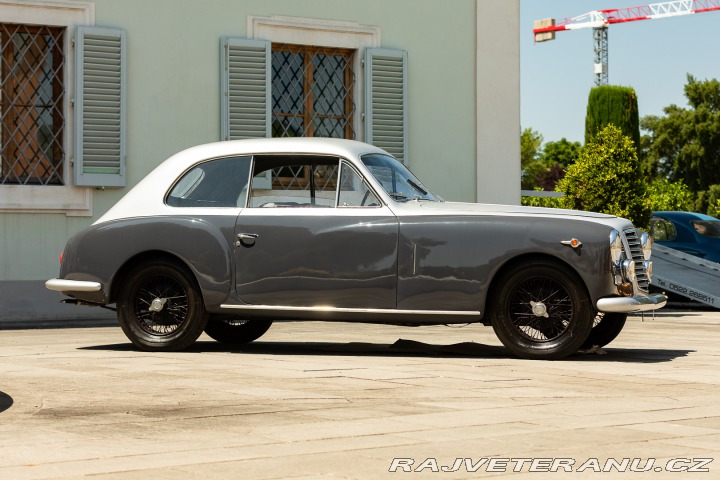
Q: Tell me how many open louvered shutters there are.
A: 3